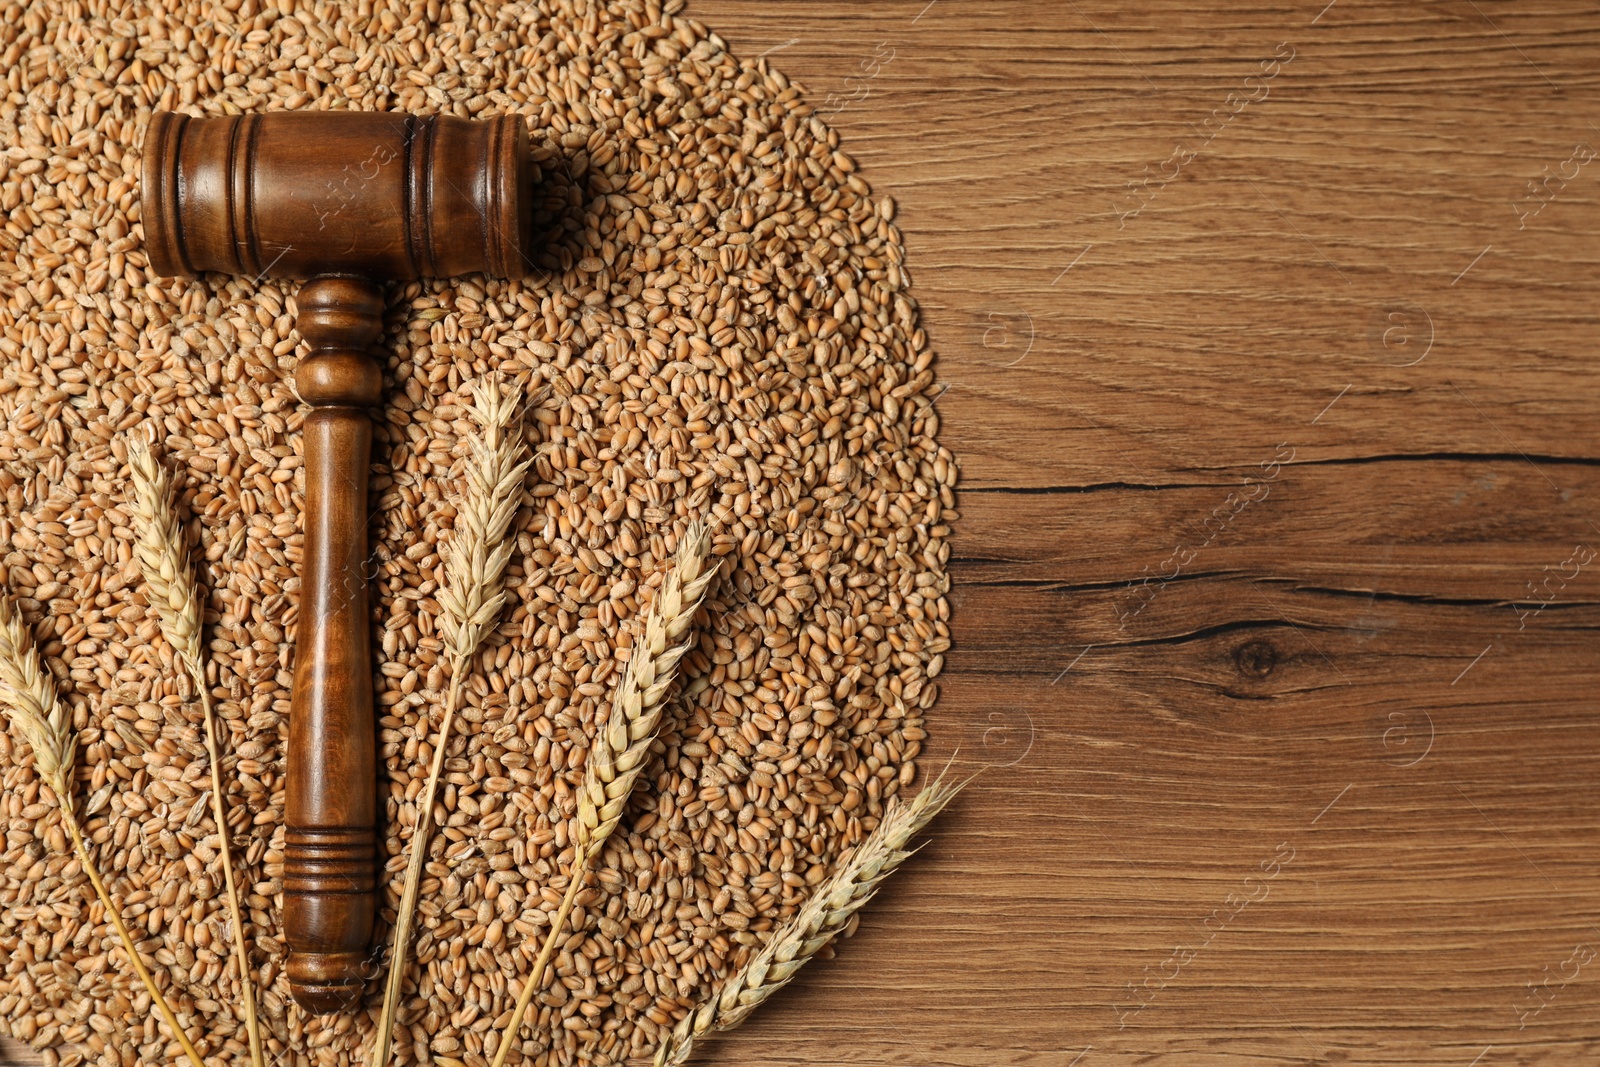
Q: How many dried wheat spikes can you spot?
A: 5